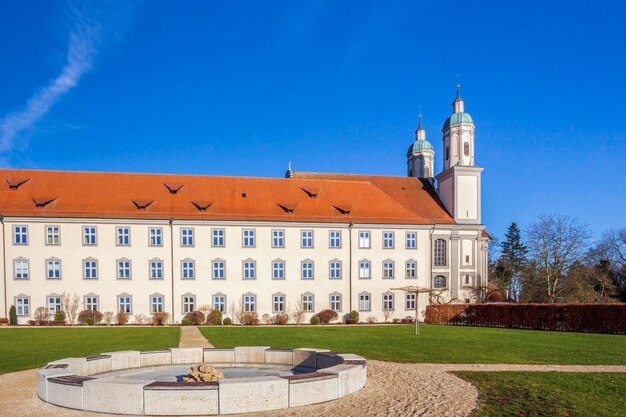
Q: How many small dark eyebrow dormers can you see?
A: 8